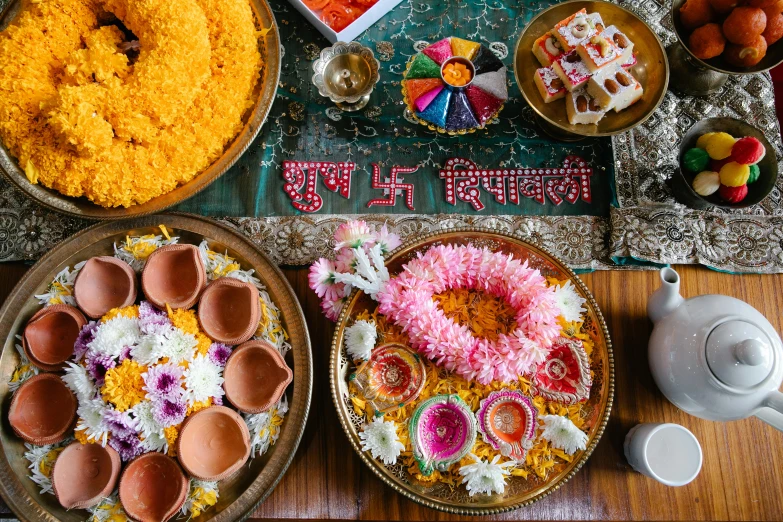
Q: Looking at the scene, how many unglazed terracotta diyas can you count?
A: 9